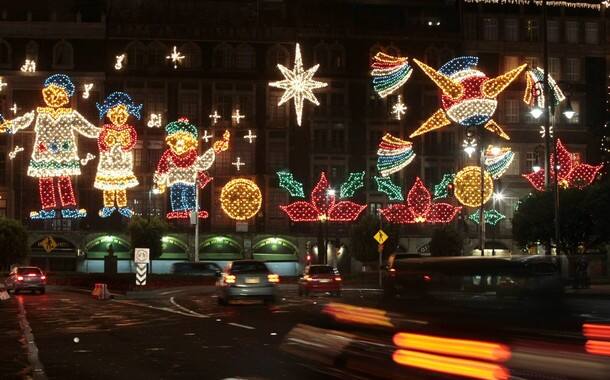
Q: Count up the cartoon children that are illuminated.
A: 3